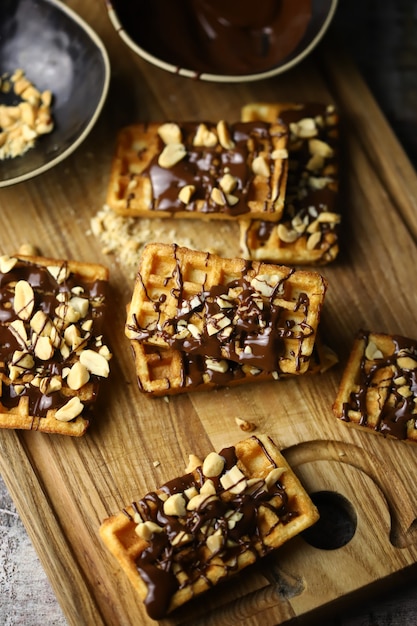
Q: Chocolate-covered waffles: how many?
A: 7